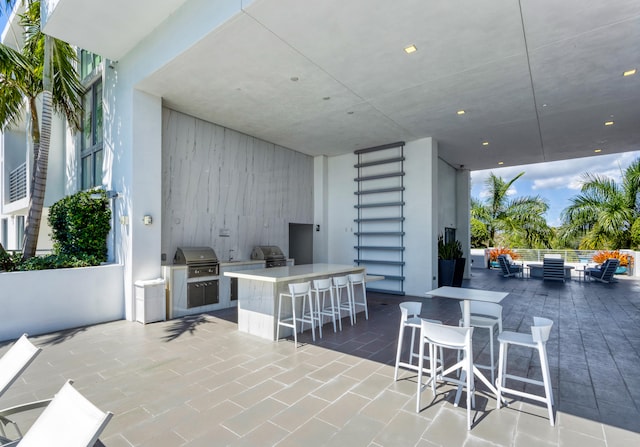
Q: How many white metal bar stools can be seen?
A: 8